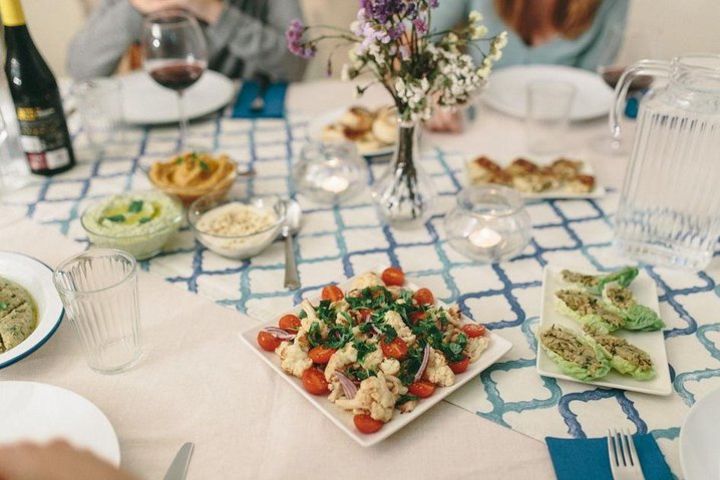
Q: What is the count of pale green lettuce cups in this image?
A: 5